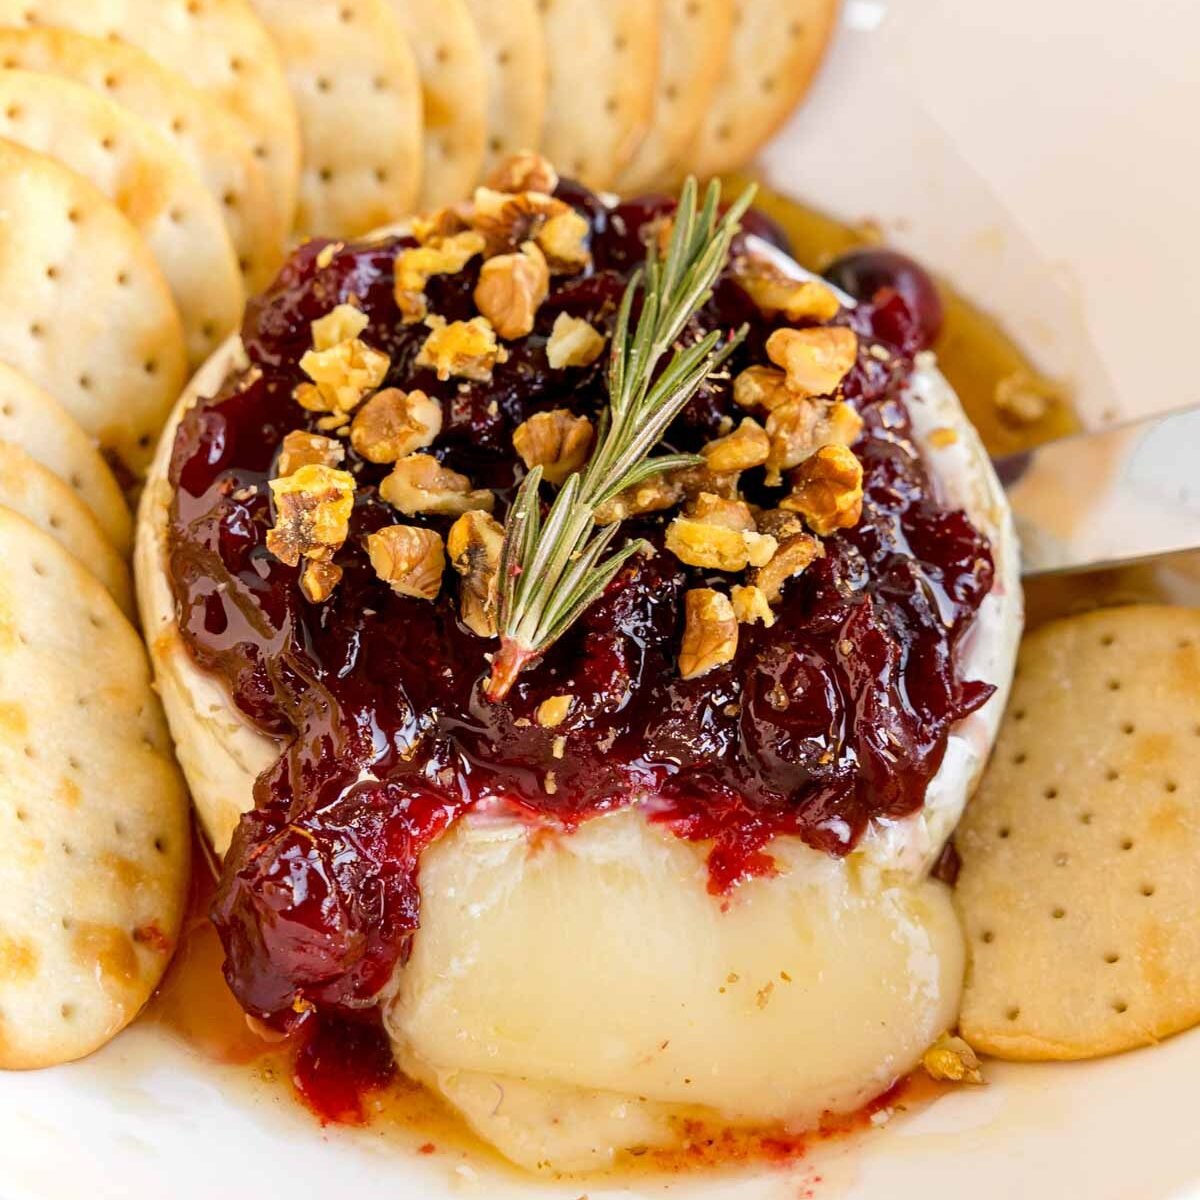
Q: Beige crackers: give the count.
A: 14